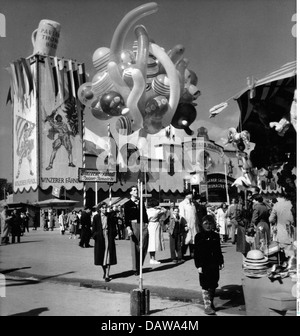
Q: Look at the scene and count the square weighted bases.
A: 1